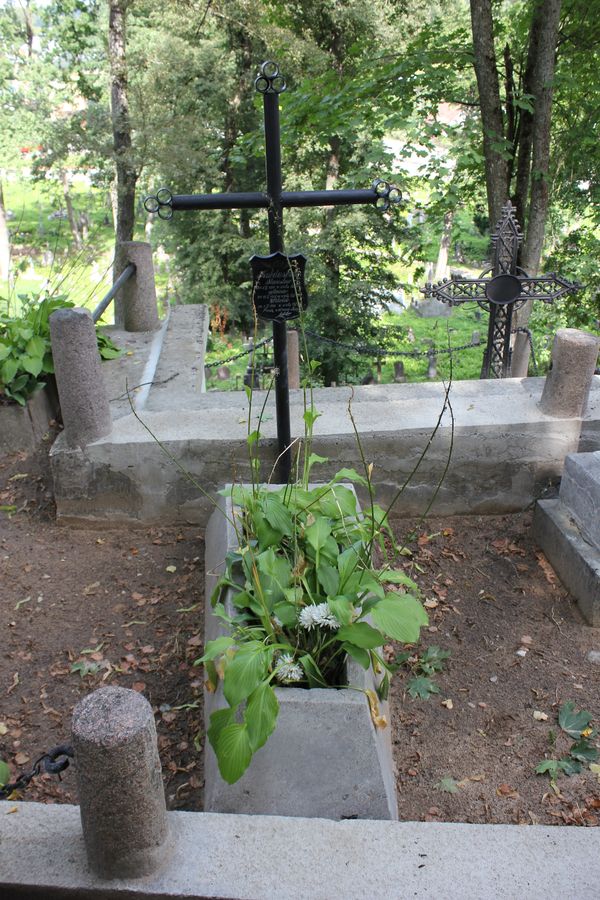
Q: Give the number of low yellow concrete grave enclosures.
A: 0